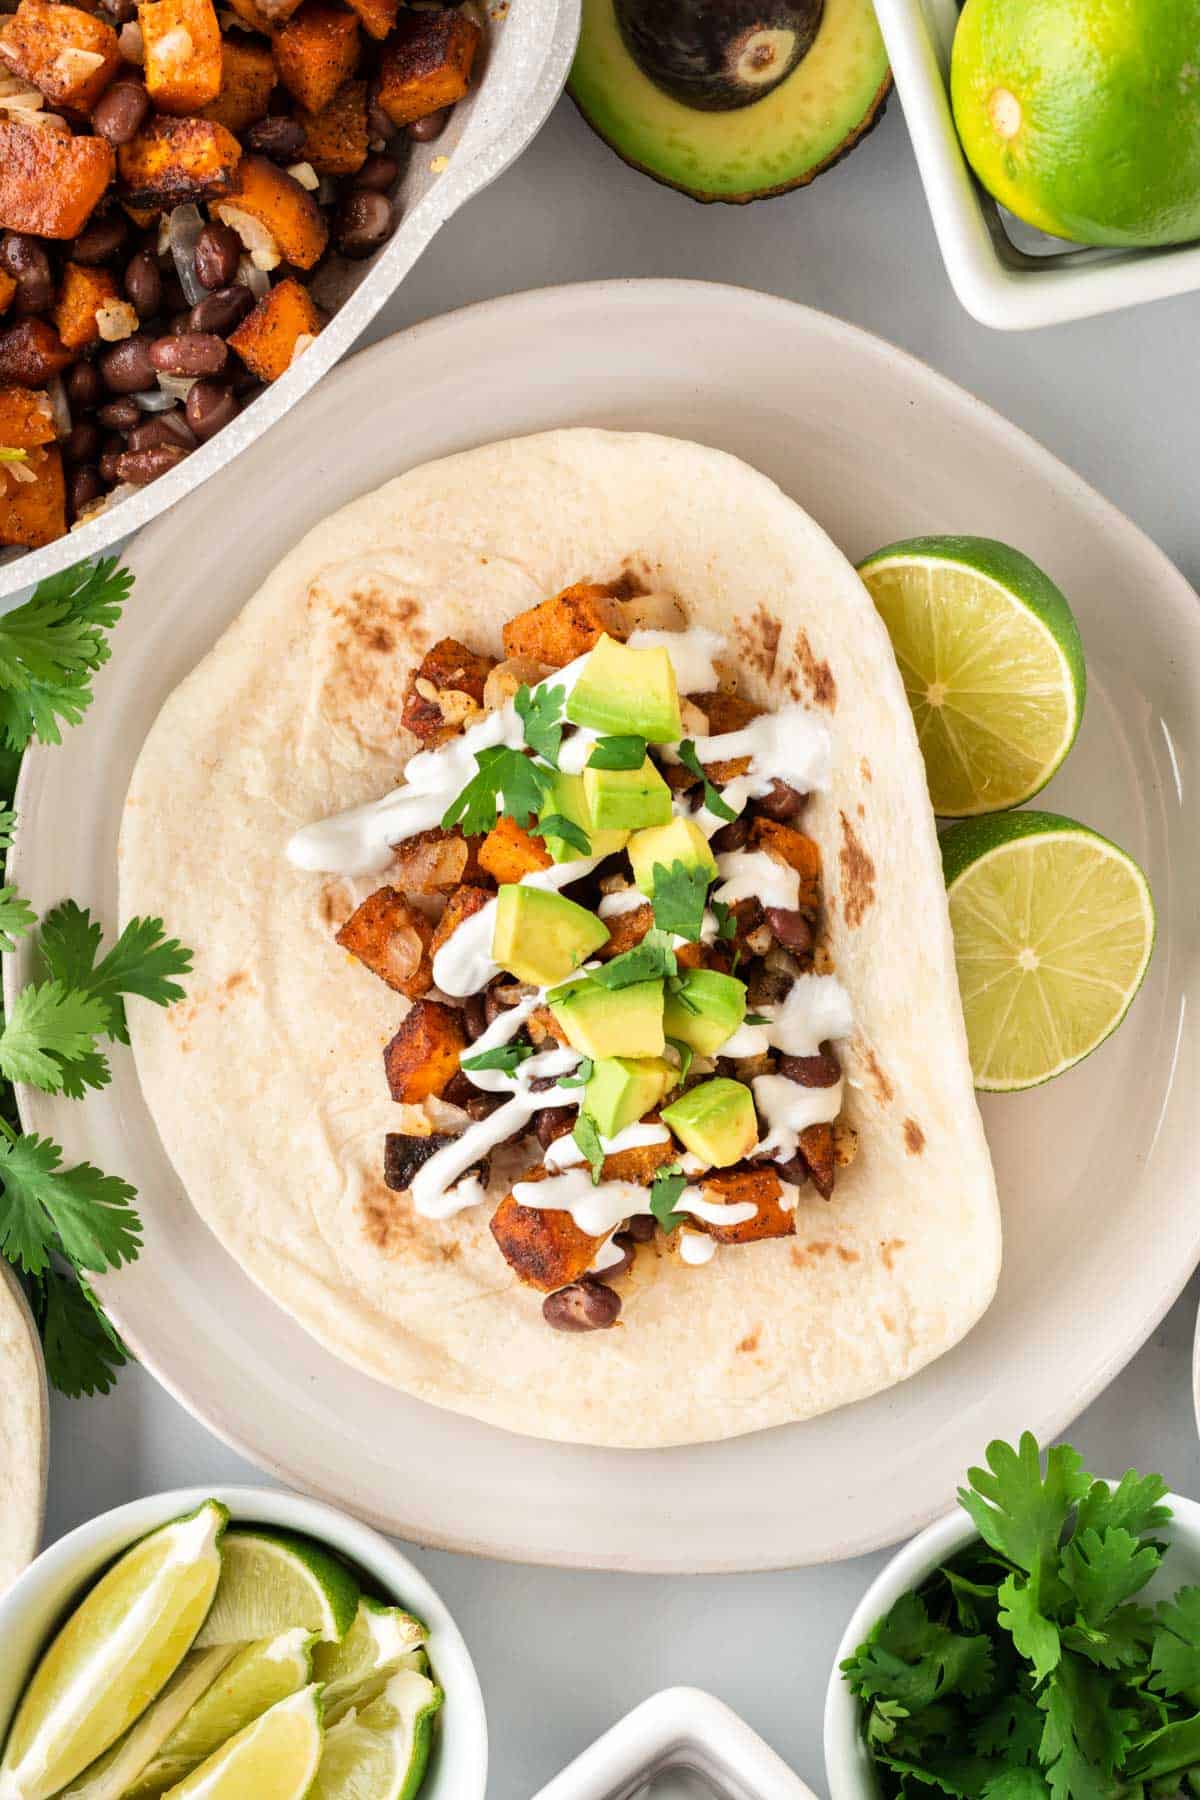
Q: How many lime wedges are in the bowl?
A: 6